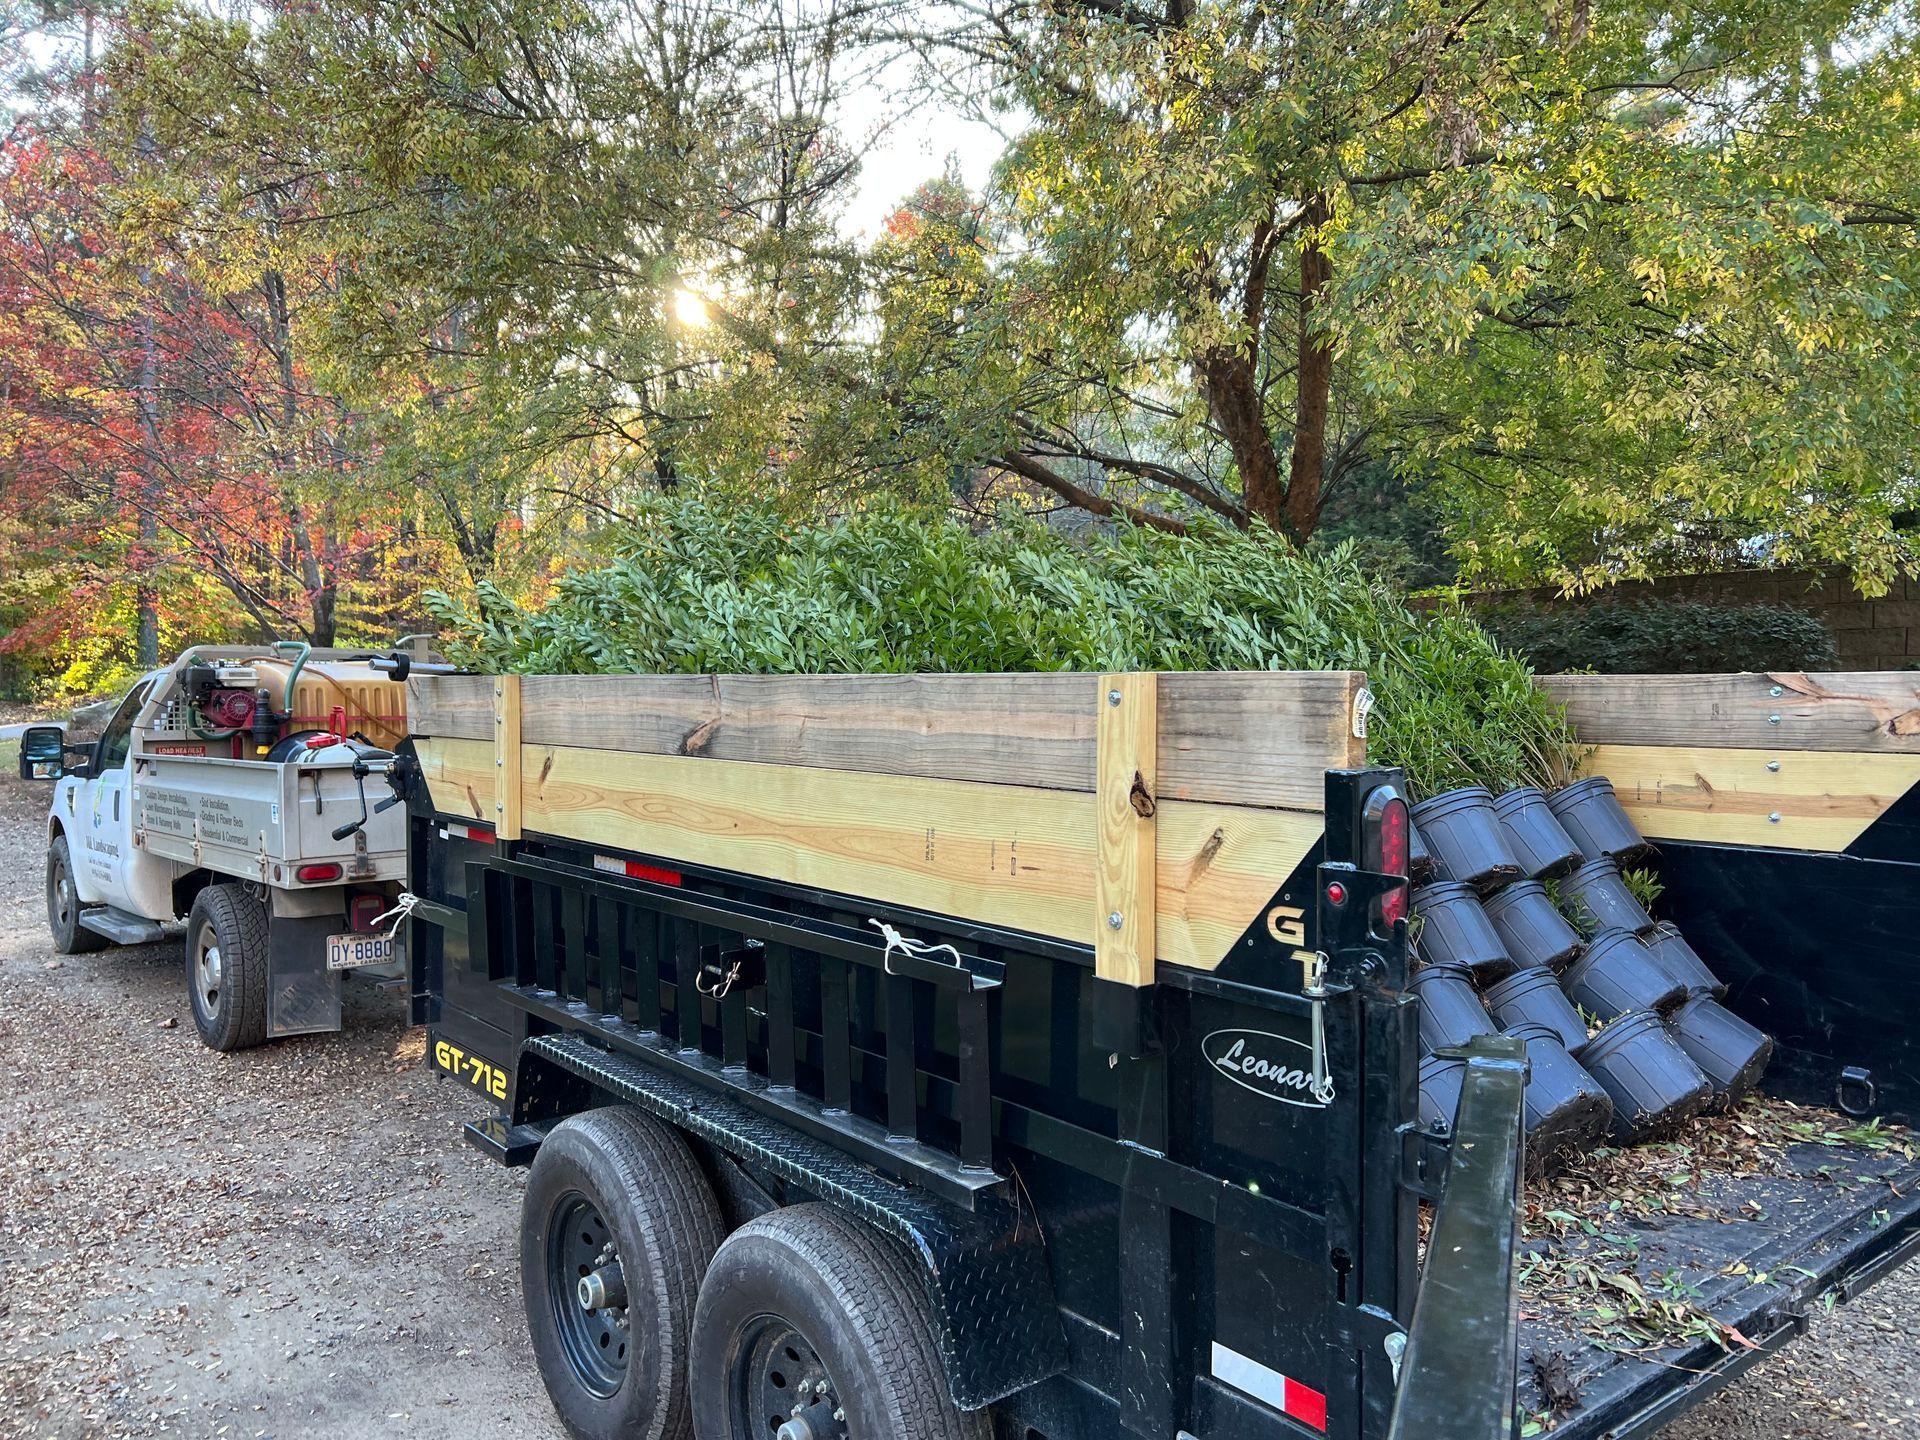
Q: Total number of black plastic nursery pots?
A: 15